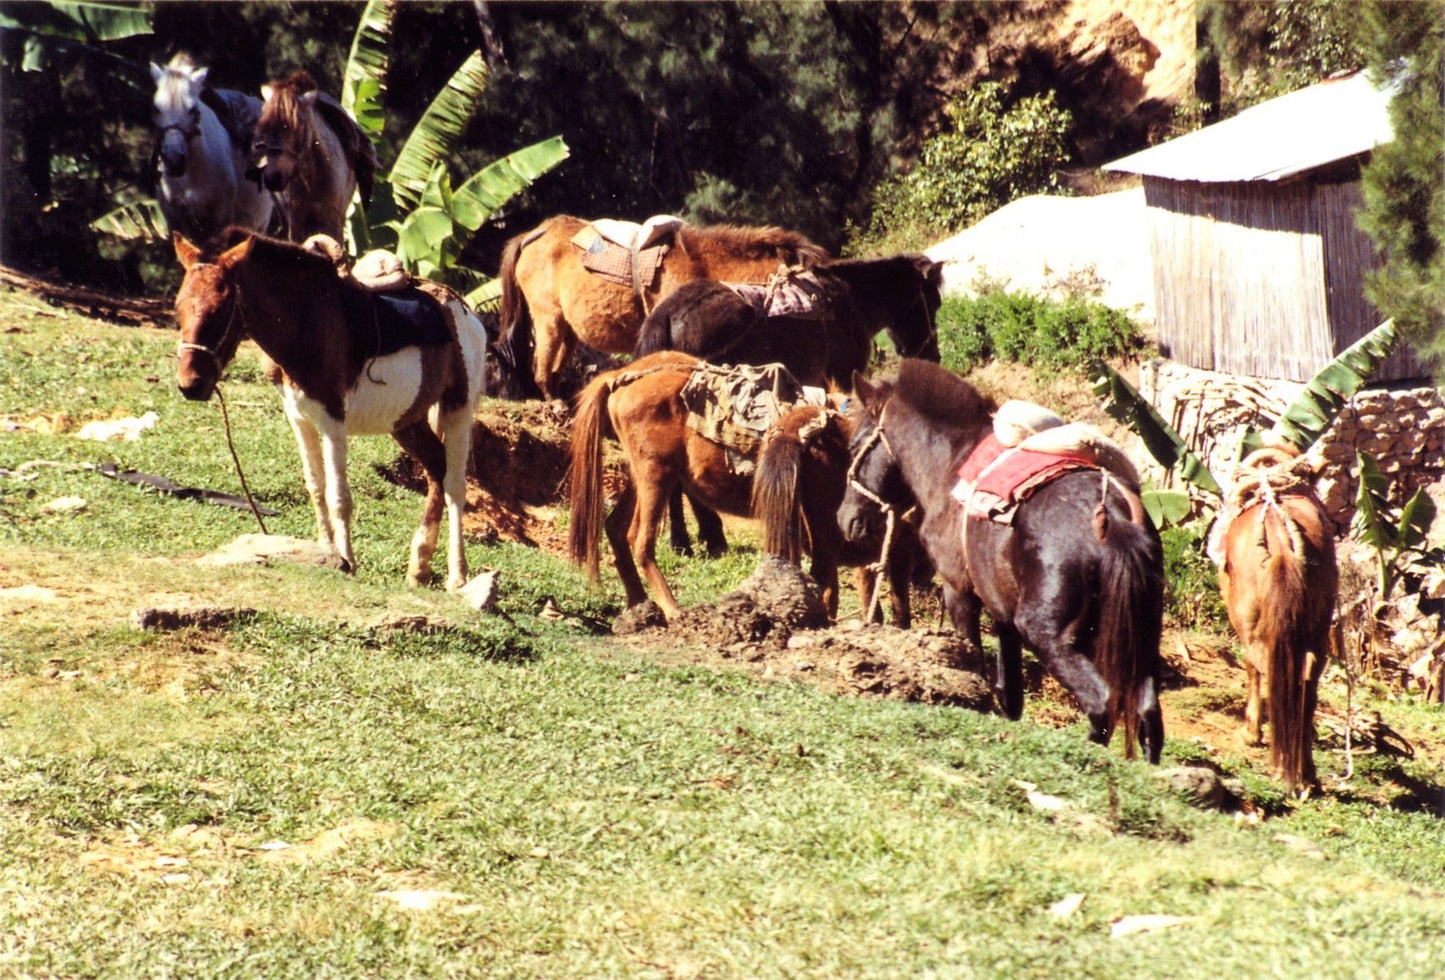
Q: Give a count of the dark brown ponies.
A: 2